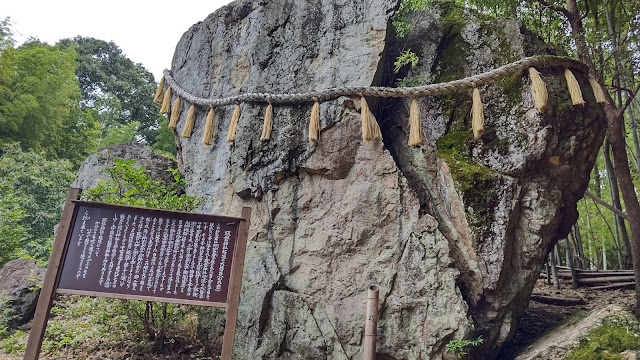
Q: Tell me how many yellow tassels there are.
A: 14